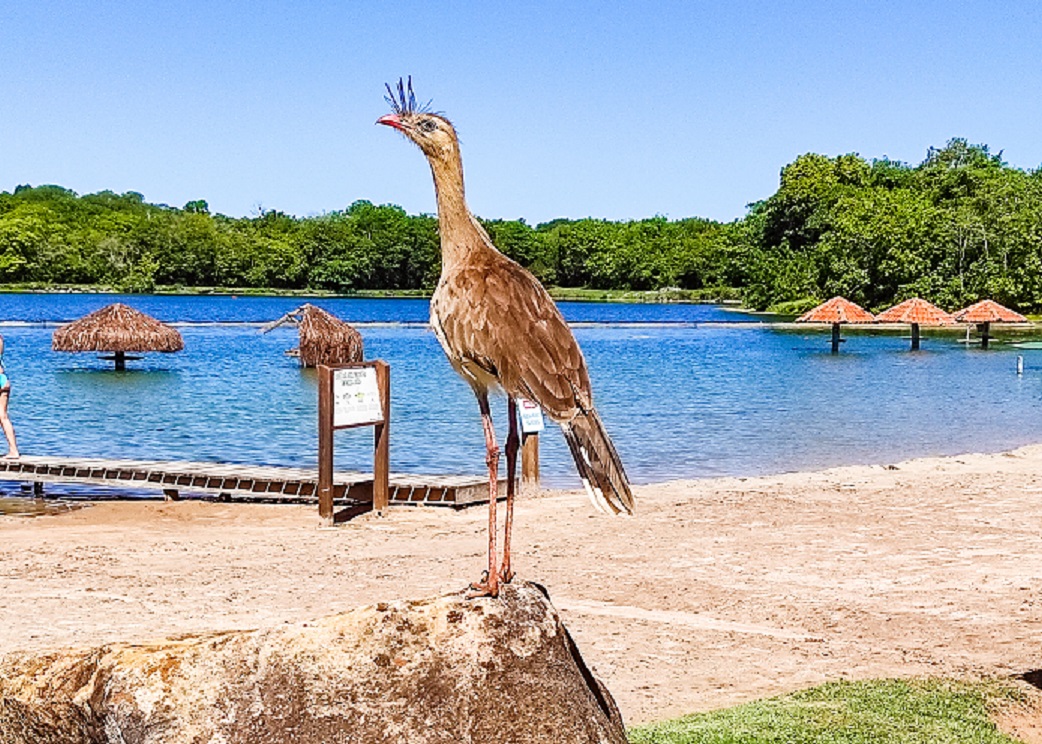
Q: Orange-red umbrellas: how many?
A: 3